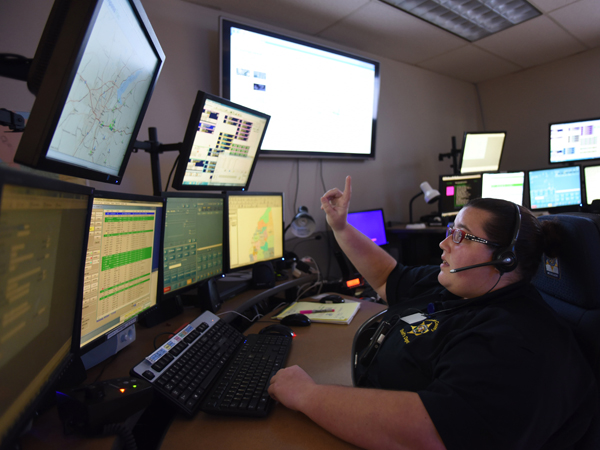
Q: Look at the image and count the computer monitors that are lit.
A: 14